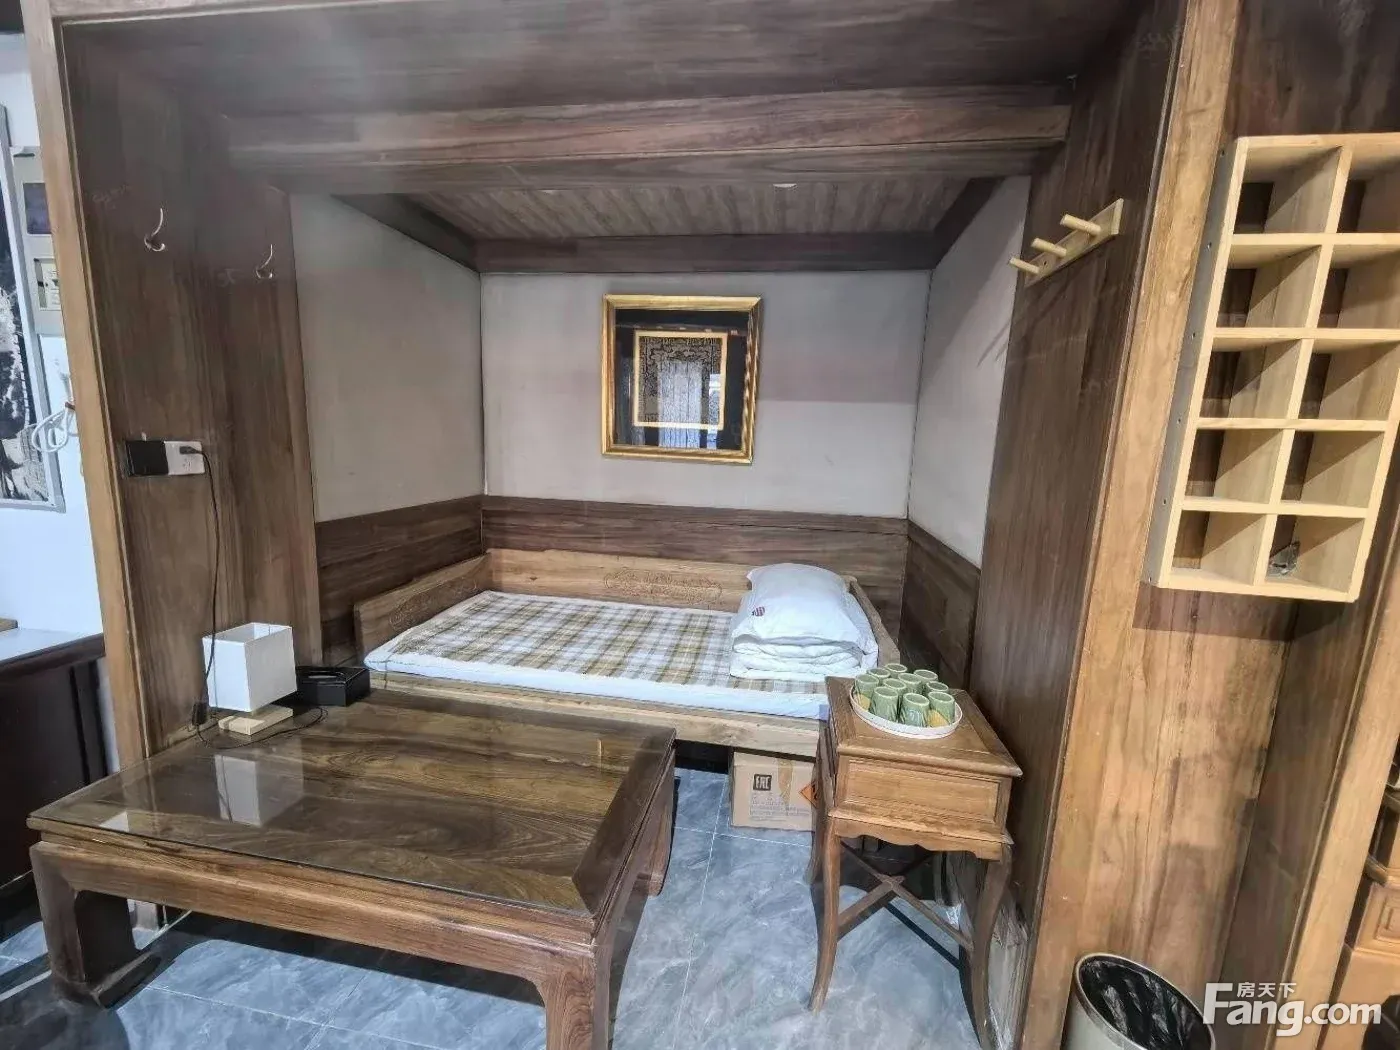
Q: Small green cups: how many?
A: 10